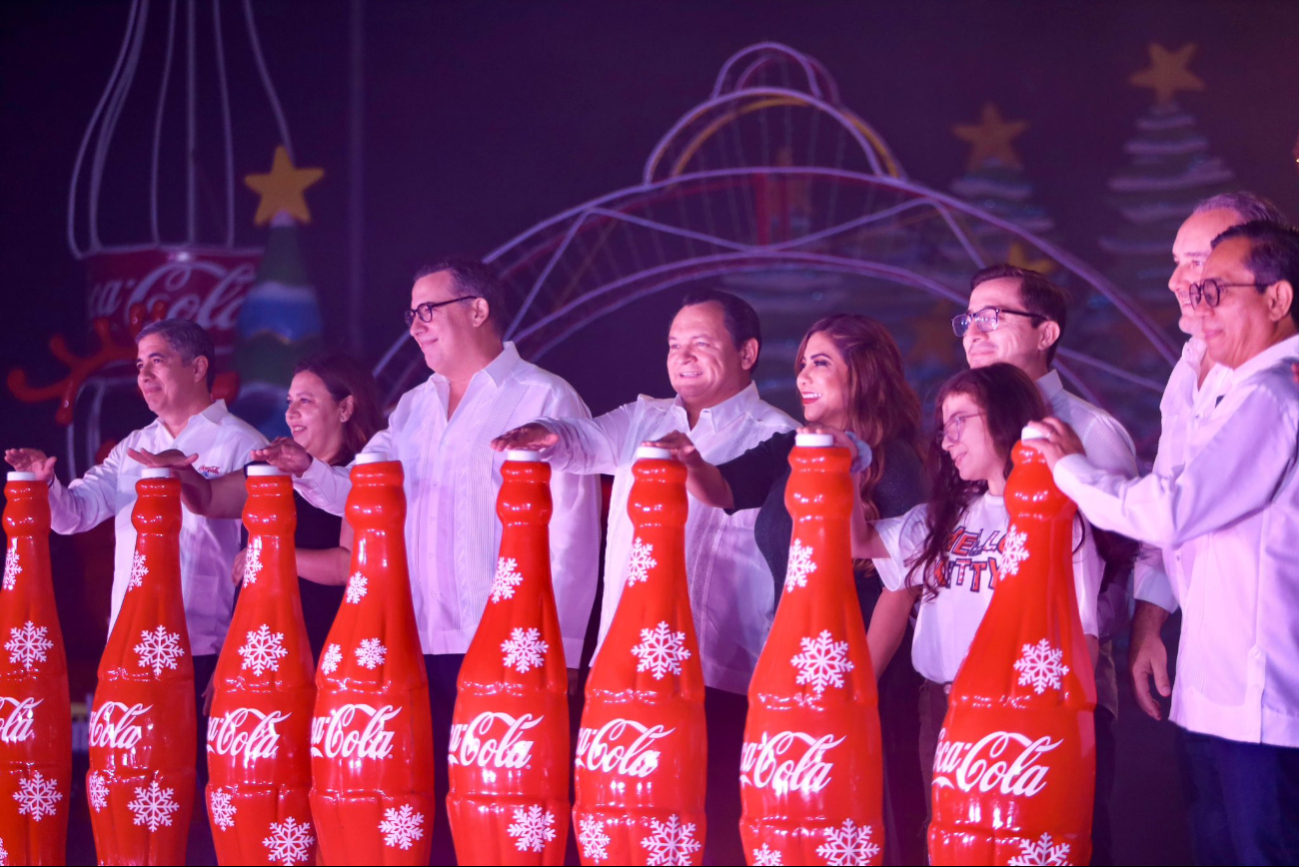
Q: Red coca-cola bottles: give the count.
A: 8